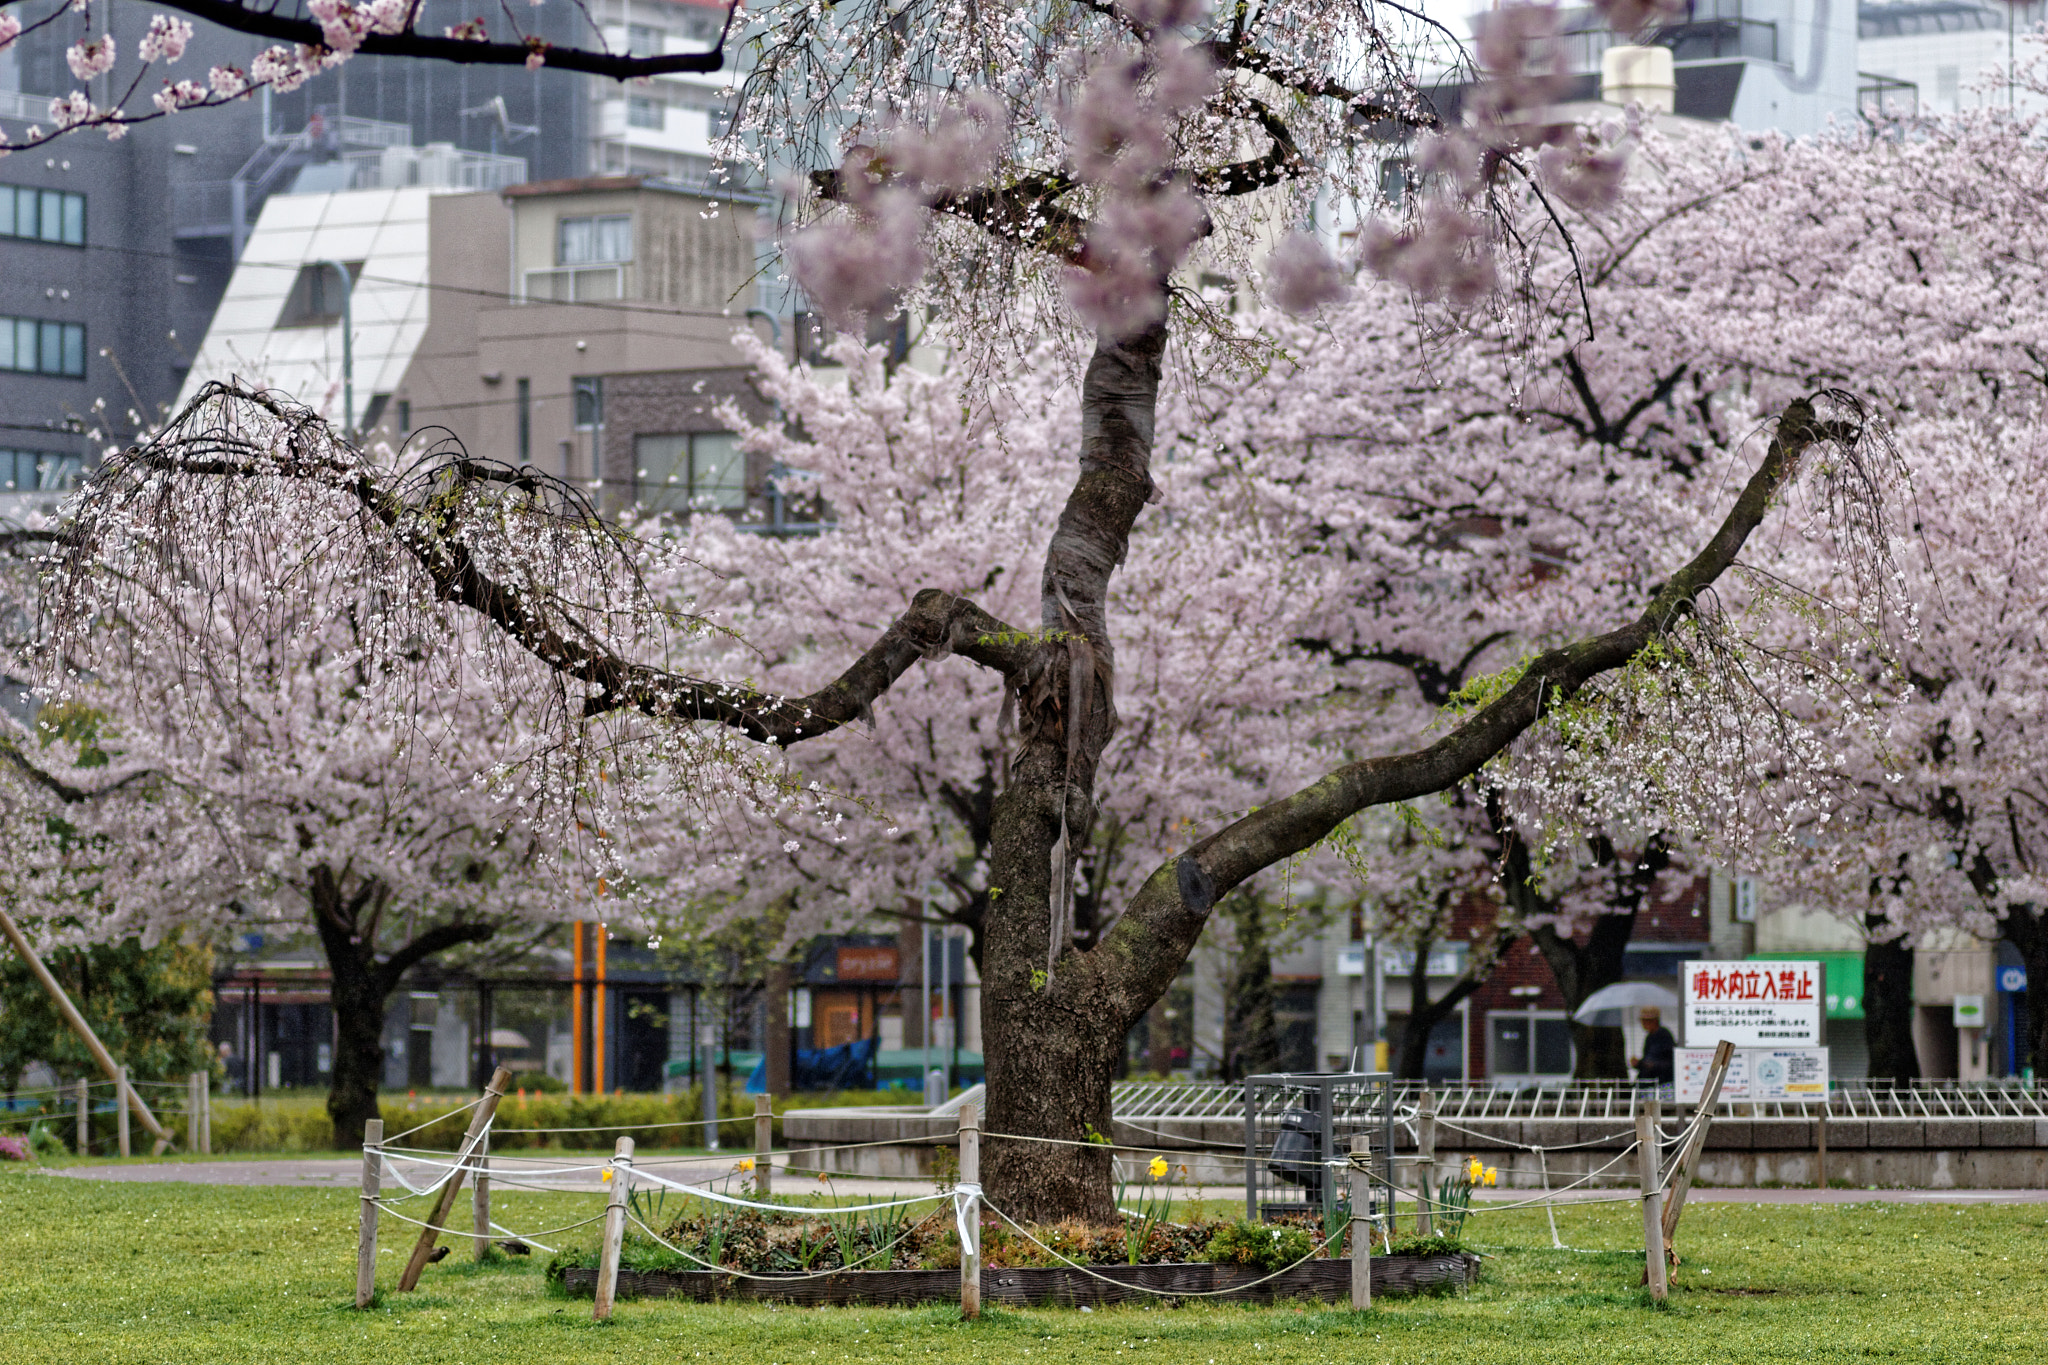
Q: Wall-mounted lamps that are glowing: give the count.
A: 0